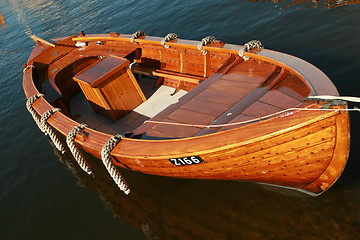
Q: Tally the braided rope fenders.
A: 8